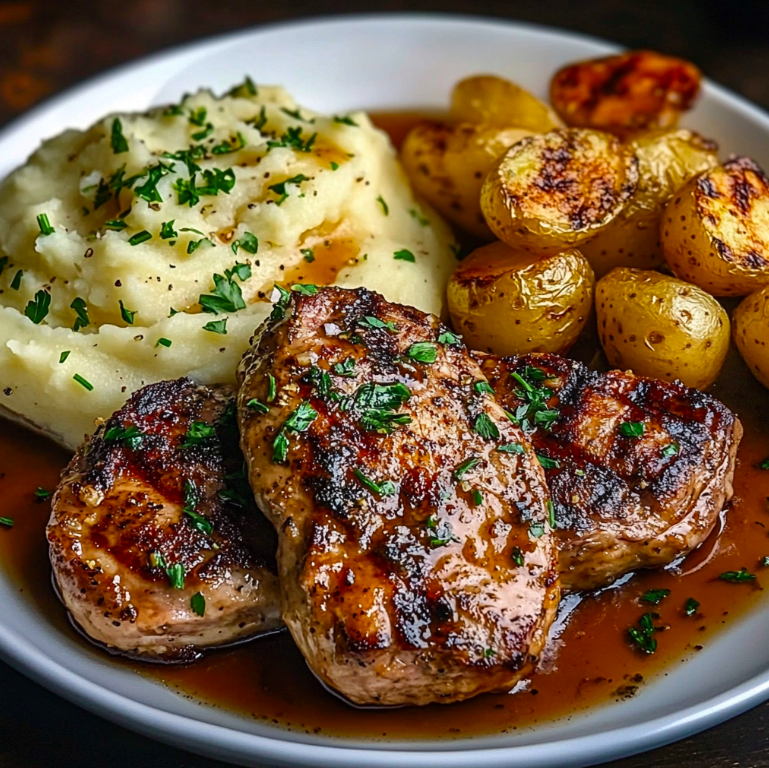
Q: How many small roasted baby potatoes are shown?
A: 9